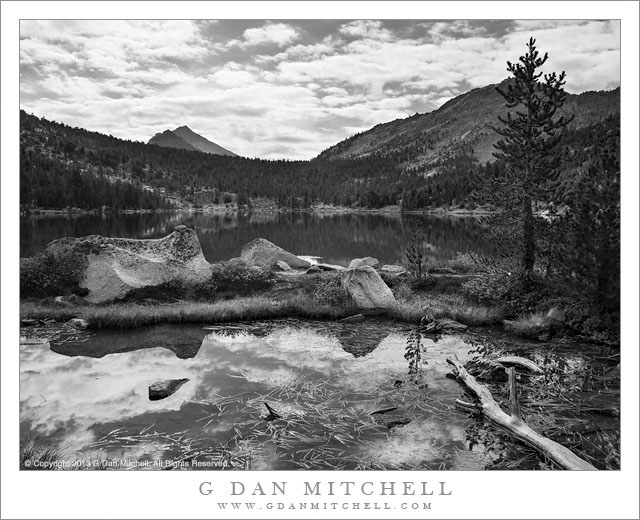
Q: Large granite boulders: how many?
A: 3